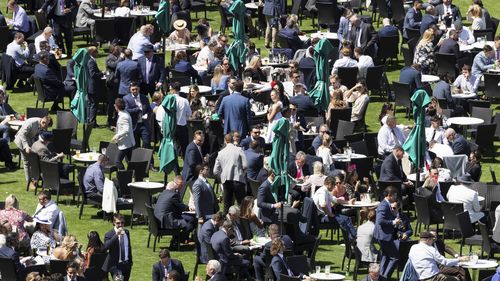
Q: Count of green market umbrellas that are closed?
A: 7